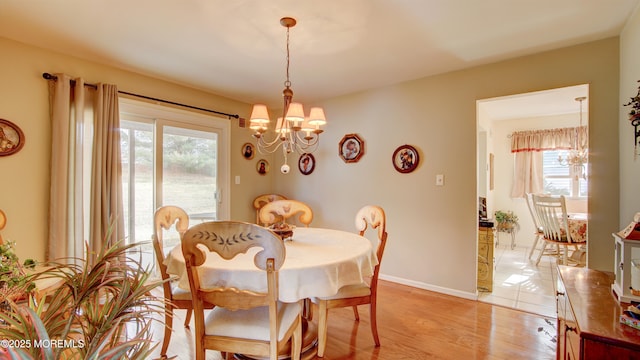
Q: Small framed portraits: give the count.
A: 5